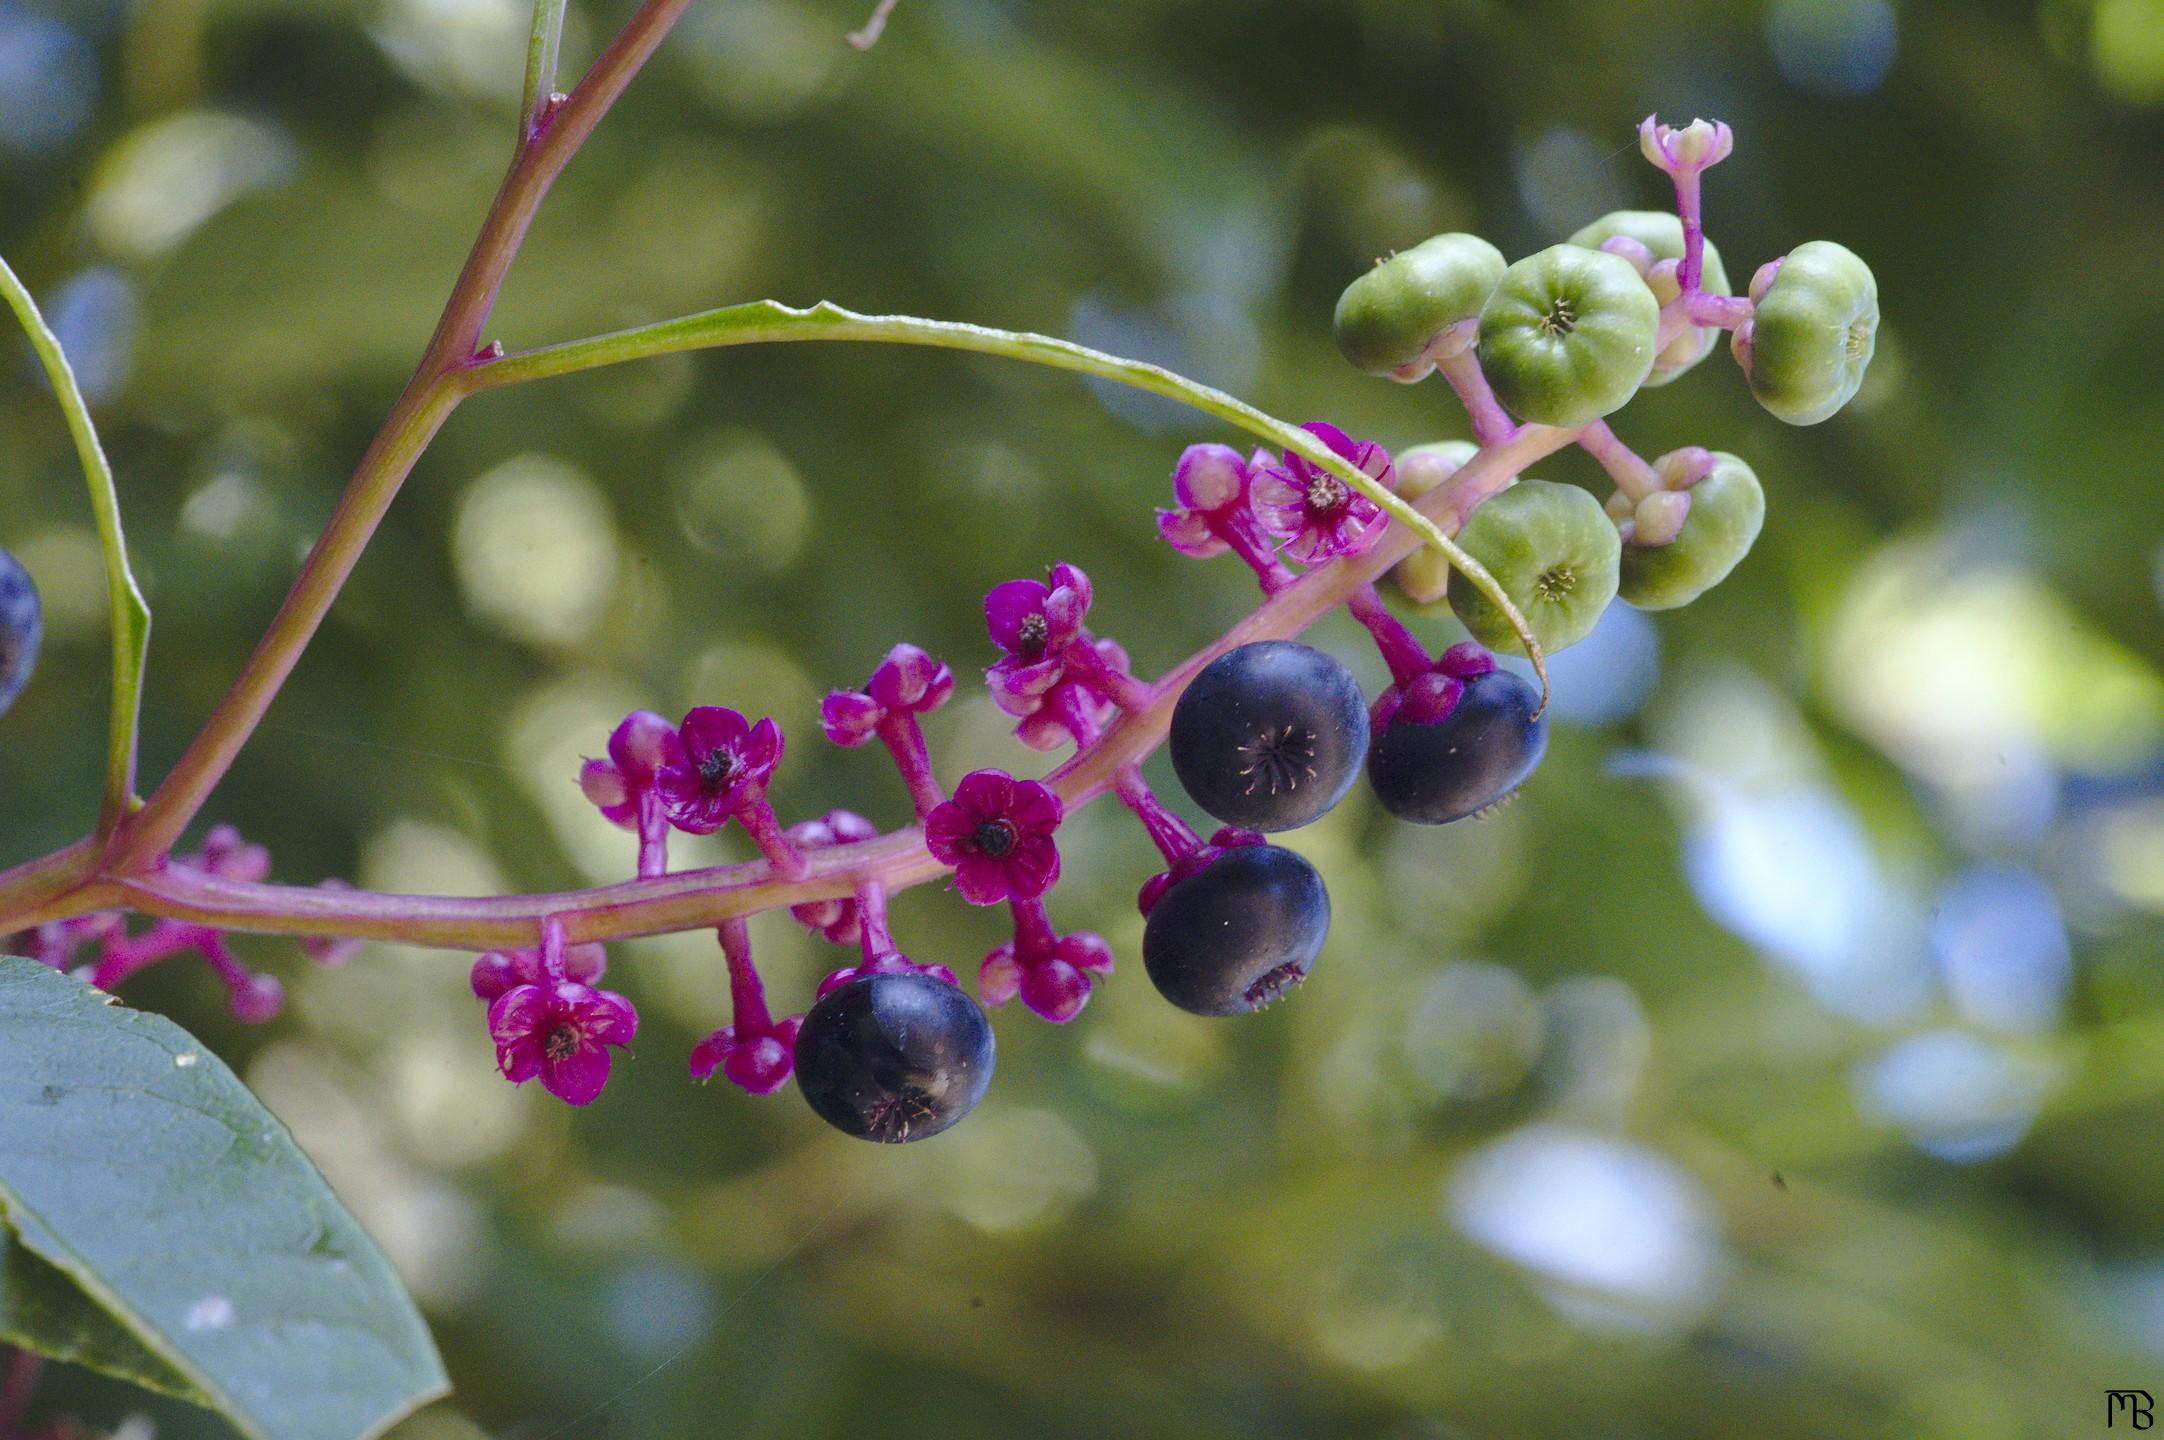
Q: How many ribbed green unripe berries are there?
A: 7